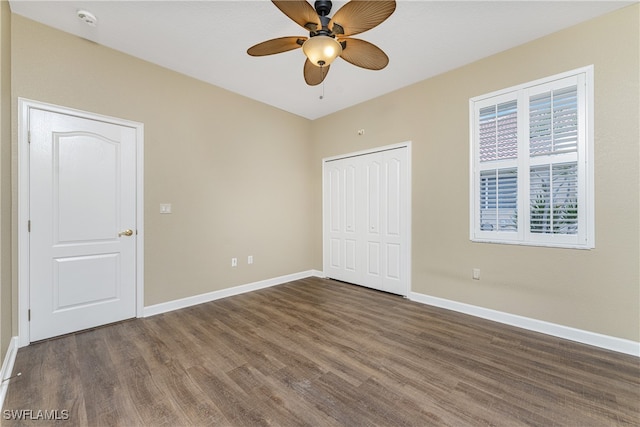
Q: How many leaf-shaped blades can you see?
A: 5